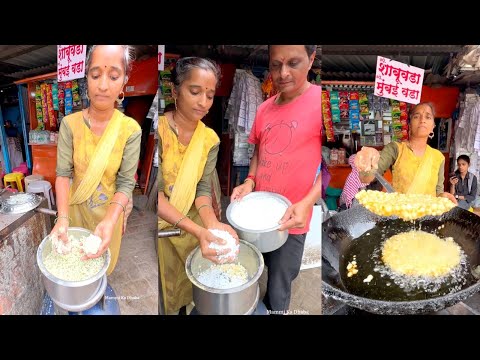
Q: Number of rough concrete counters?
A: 1